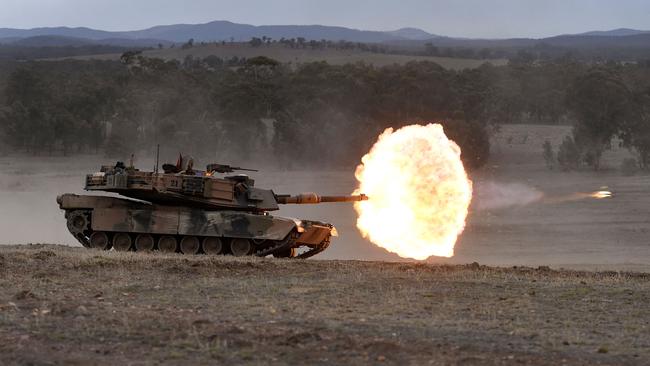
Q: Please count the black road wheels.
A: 7